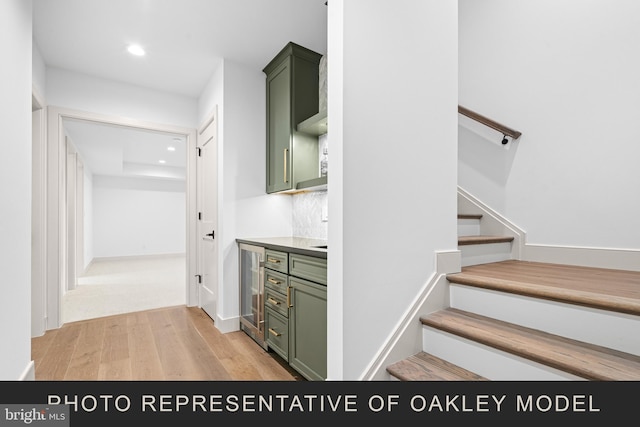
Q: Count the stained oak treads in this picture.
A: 5